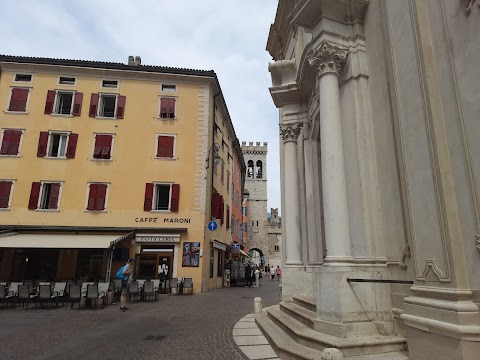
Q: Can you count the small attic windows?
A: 4